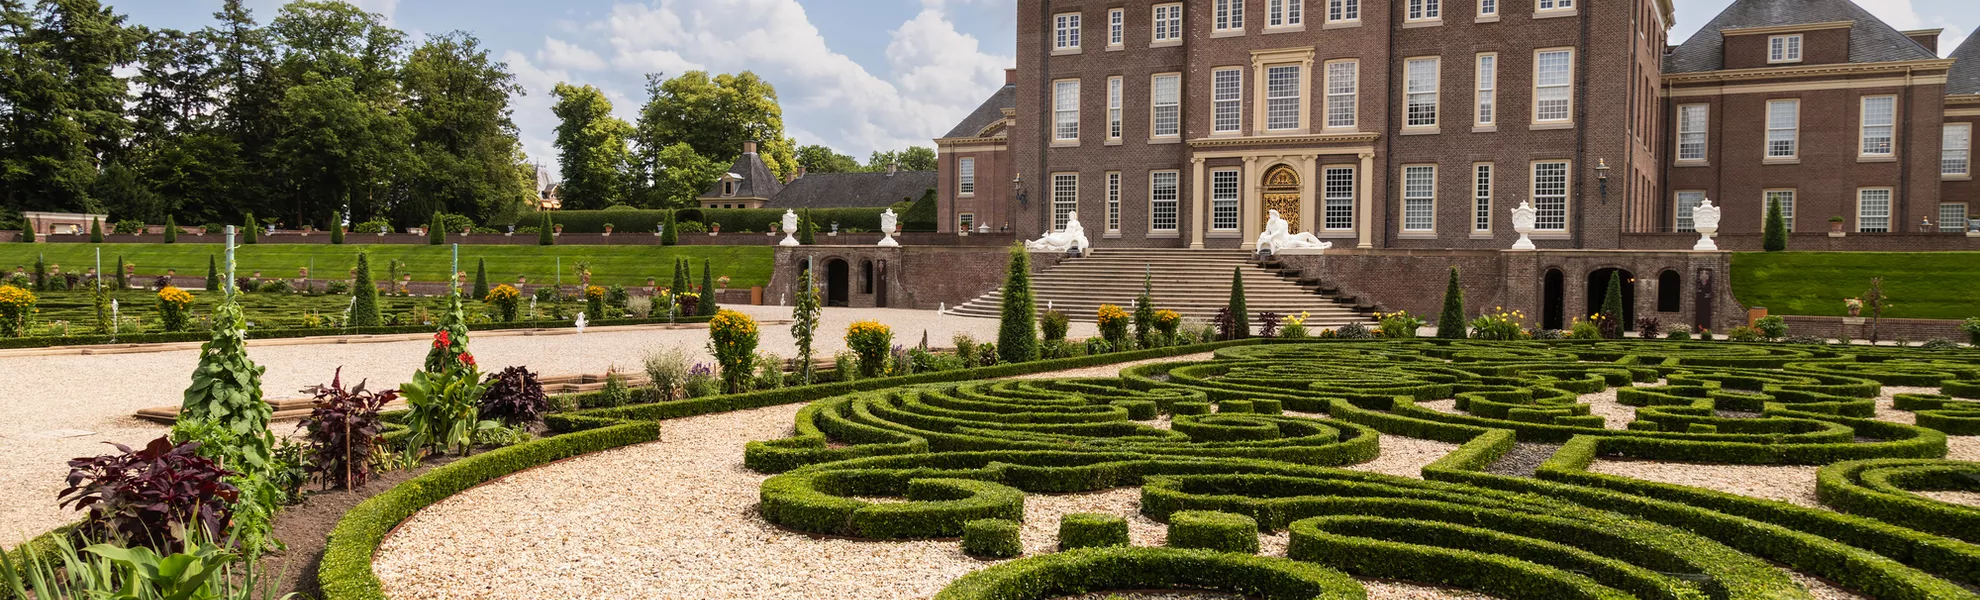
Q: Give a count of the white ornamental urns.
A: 4